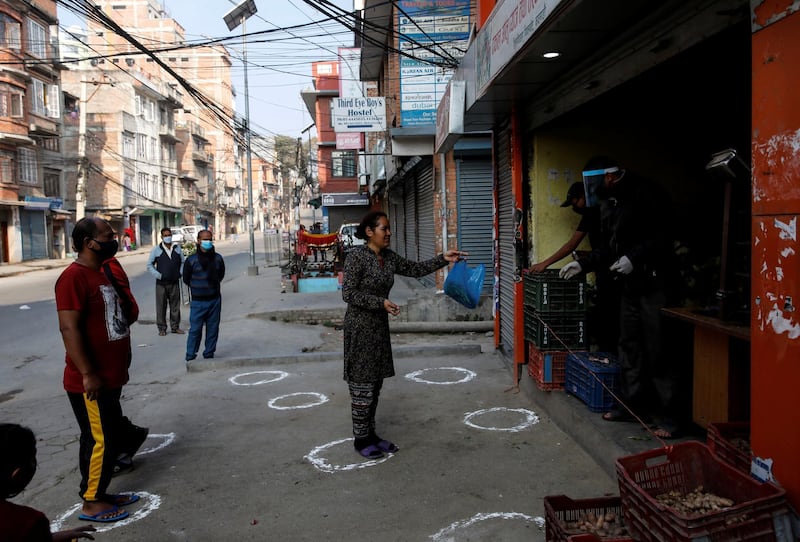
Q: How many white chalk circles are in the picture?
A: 8